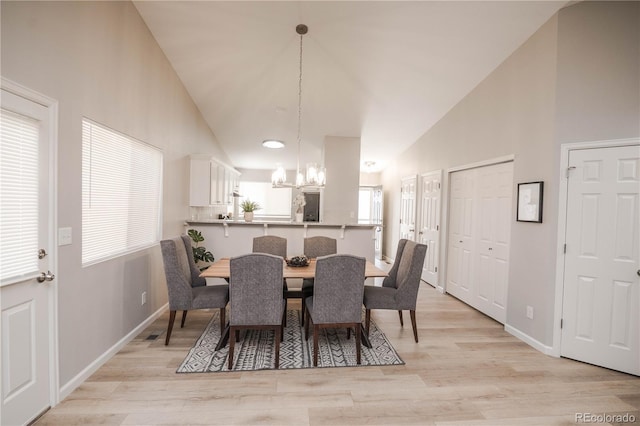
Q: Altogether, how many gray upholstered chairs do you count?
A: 6